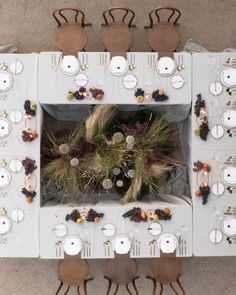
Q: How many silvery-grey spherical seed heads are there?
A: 9